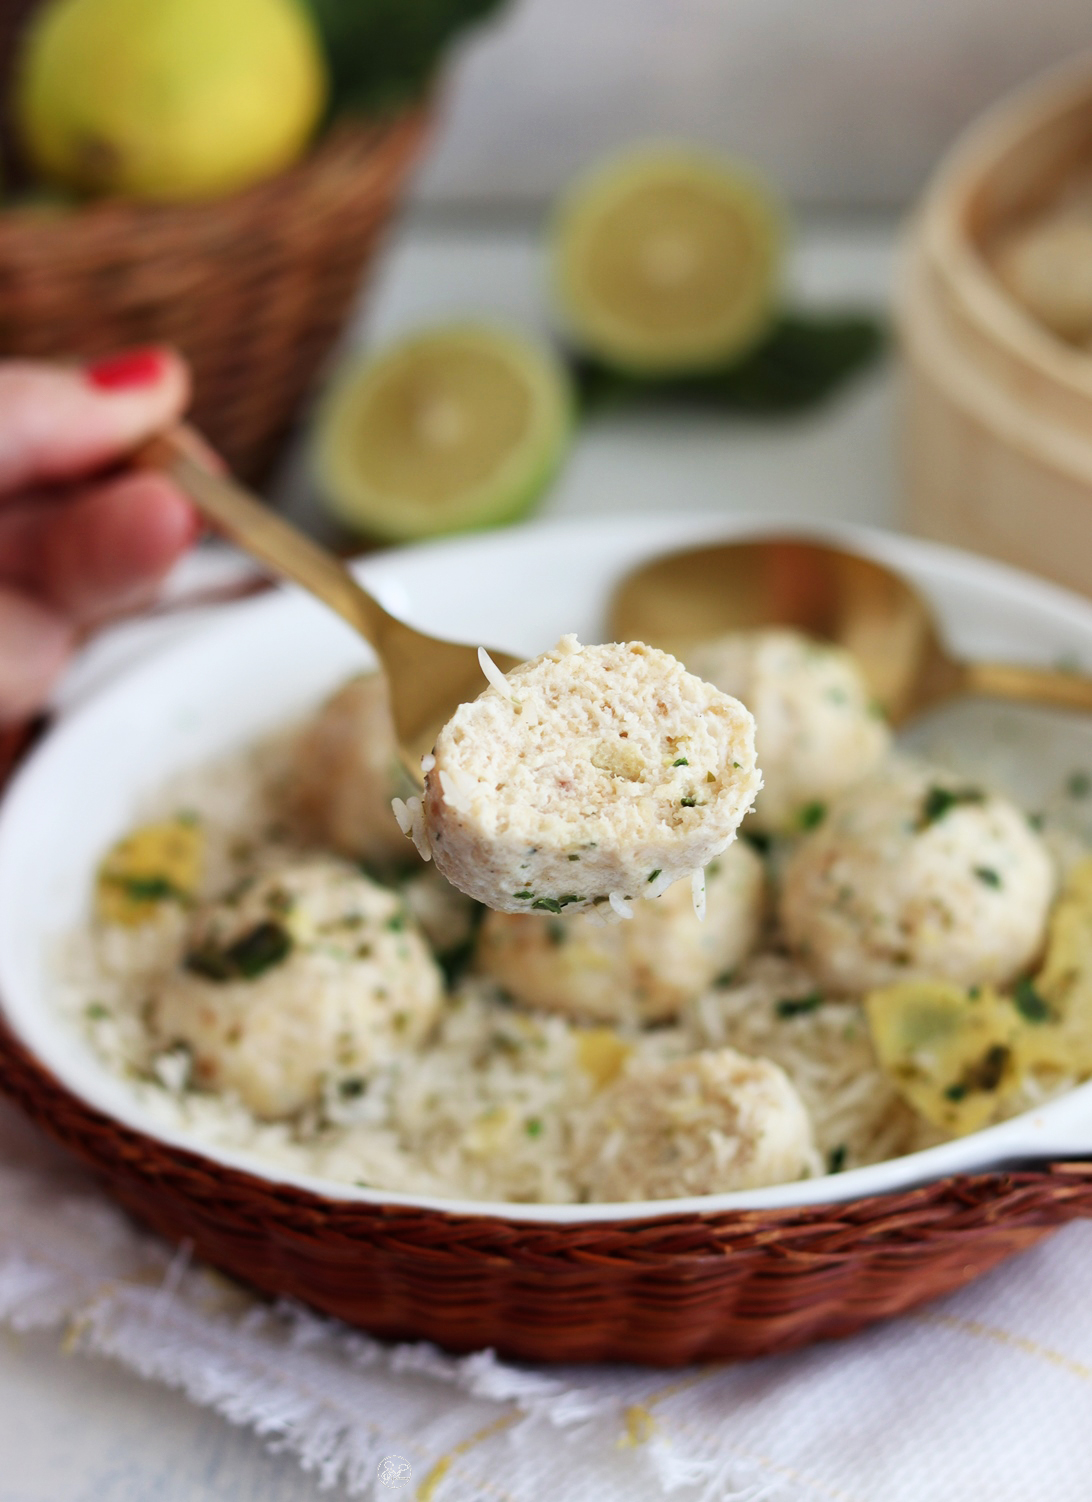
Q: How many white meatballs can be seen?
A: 7